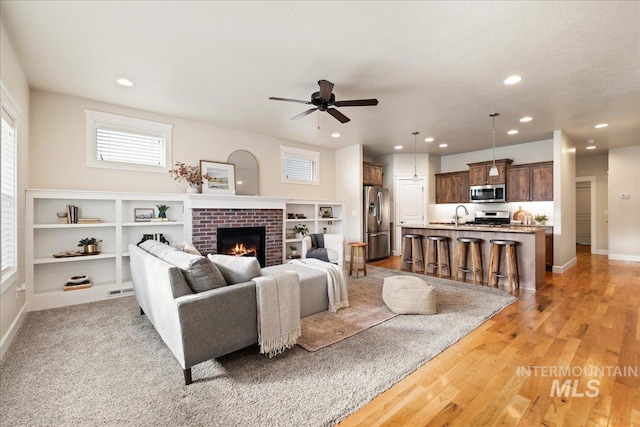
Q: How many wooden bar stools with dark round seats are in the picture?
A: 4